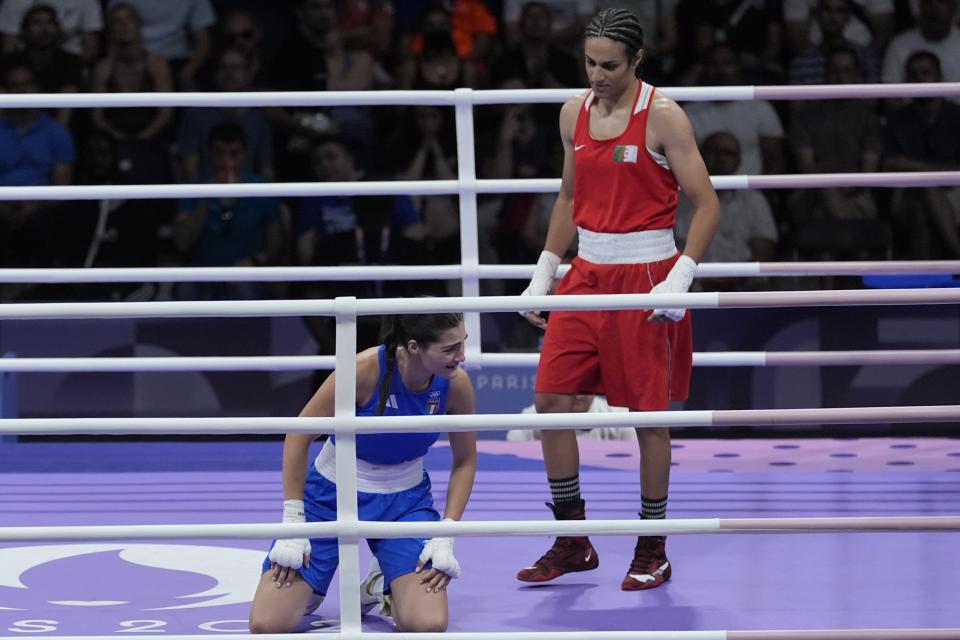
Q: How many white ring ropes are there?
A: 8